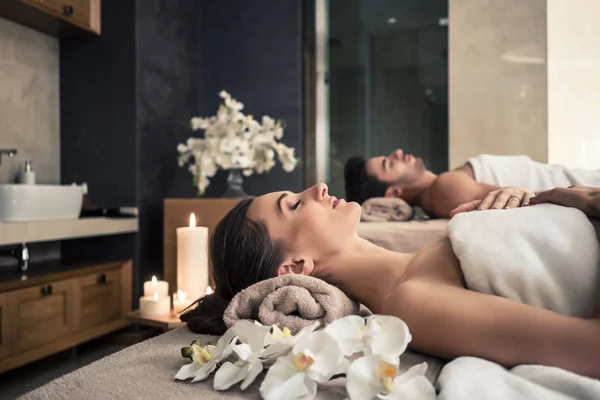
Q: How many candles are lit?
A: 5